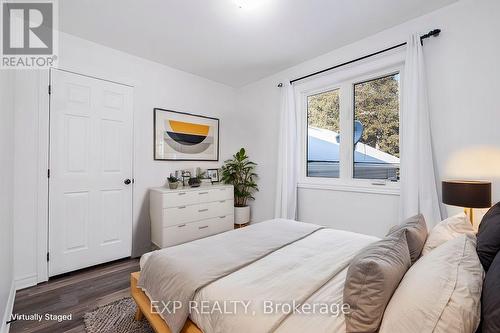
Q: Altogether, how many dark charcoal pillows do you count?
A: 2